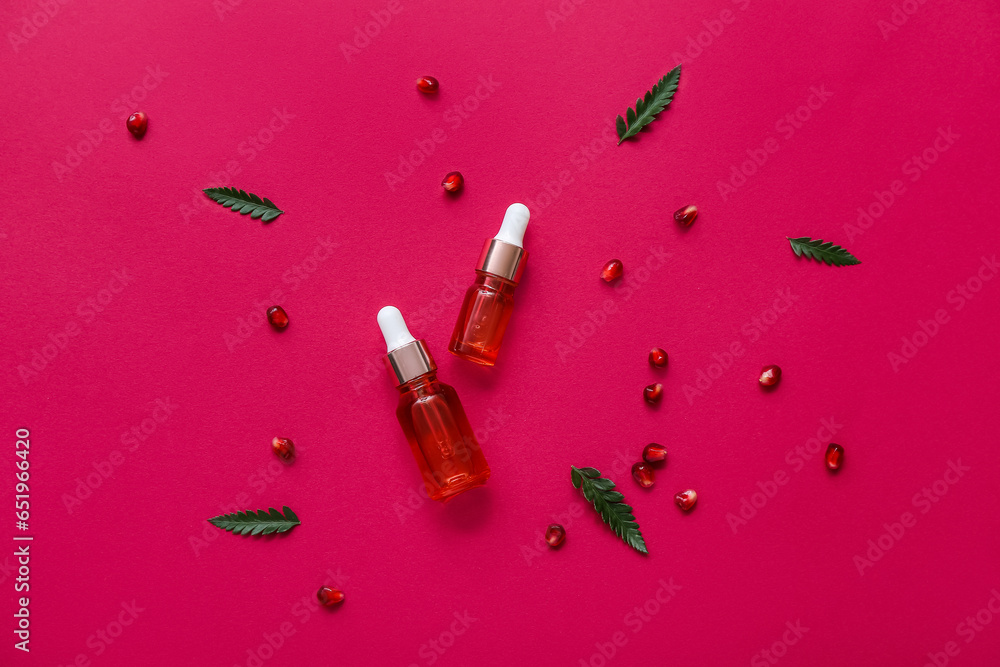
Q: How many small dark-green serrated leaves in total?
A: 5